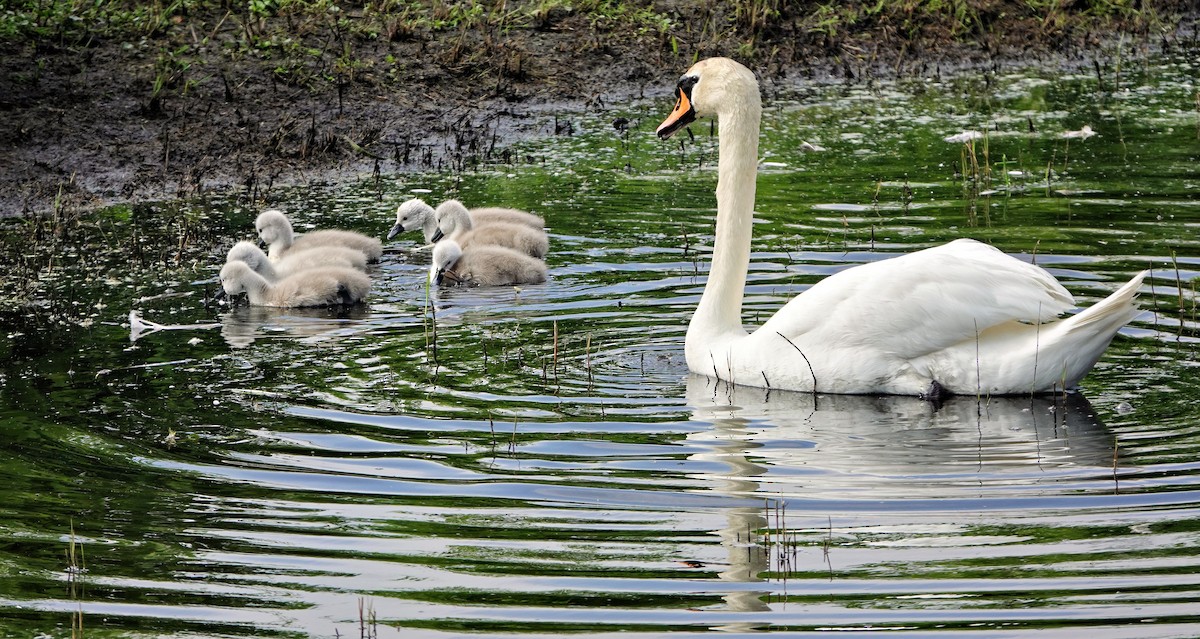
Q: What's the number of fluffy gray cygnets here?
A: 6